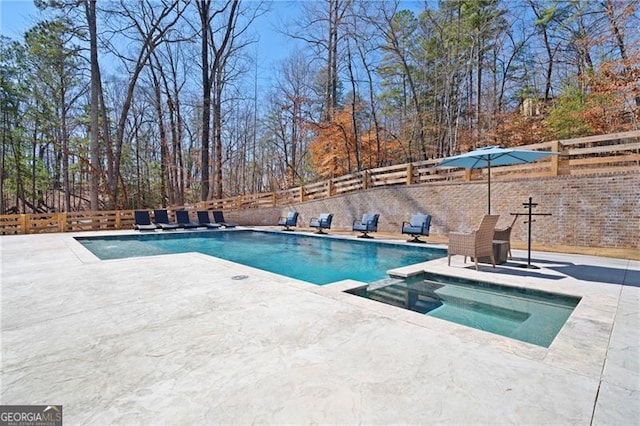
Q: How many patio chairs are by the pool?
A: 11